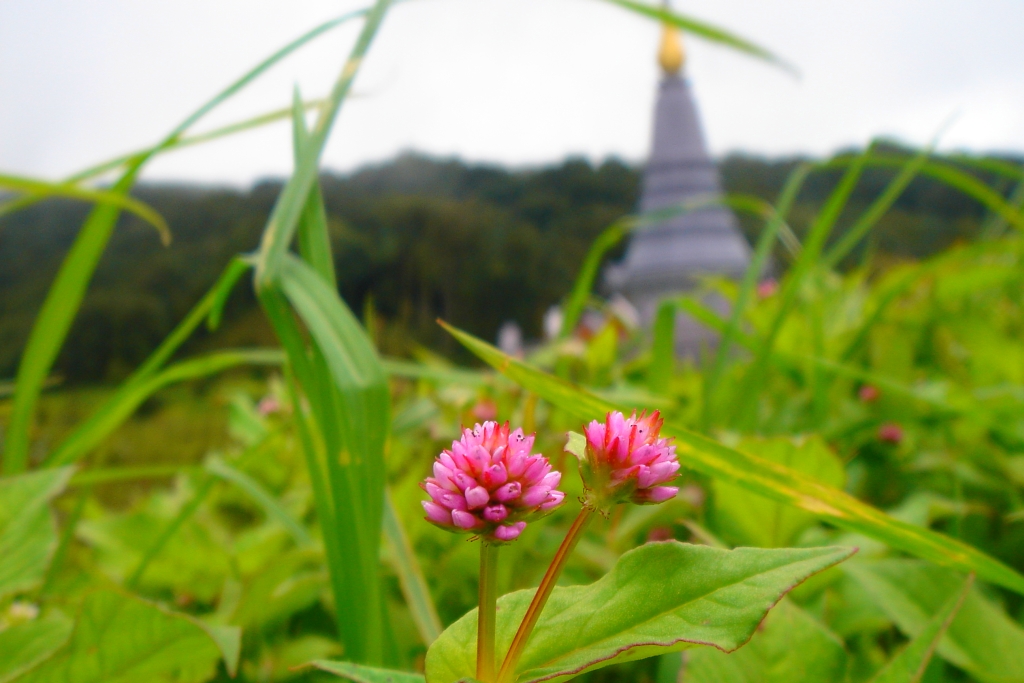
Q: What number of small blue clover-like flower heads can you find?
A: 0